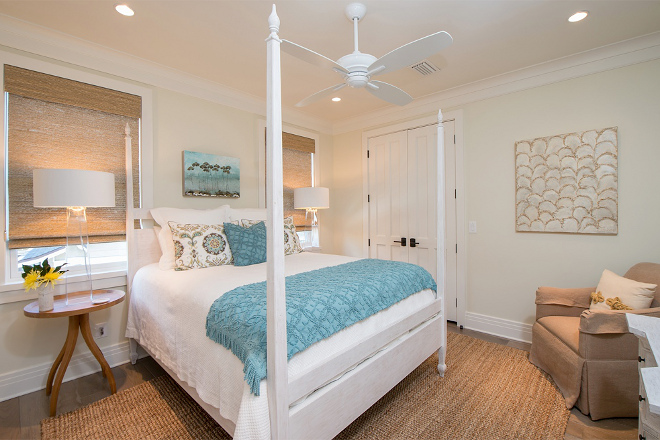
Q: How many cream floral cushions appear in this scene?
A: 2